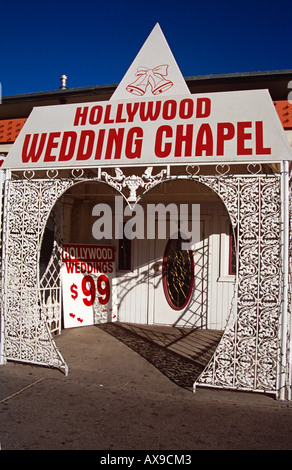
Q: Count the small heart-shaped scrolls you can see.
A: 6